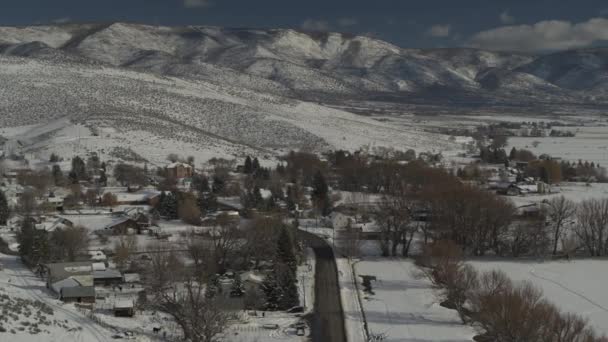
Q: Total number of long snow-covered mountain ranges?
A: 1